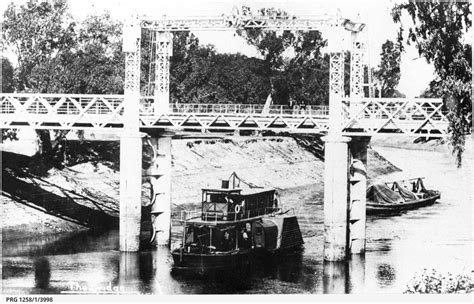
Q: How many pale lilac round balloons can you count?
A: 0